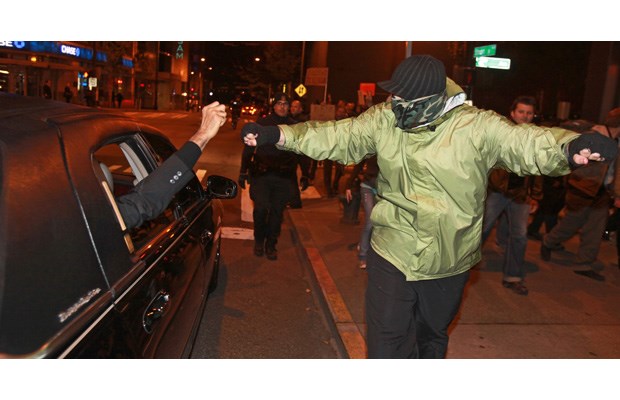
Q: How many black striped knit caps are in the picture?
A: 1